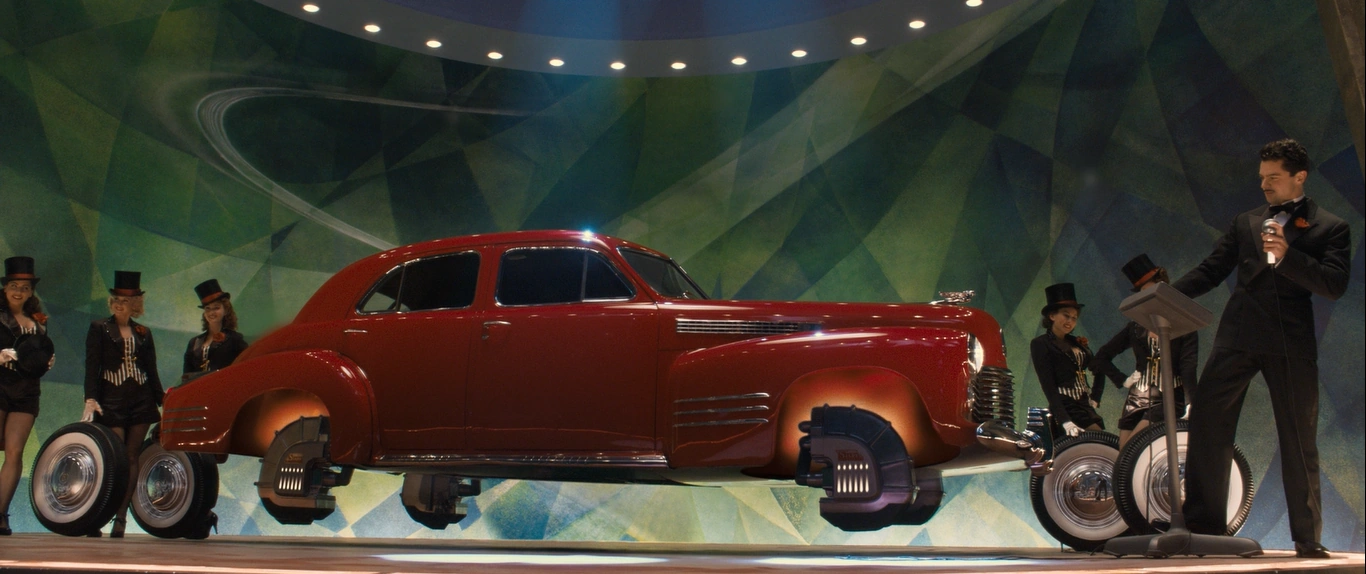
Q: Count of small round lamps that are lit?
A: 12